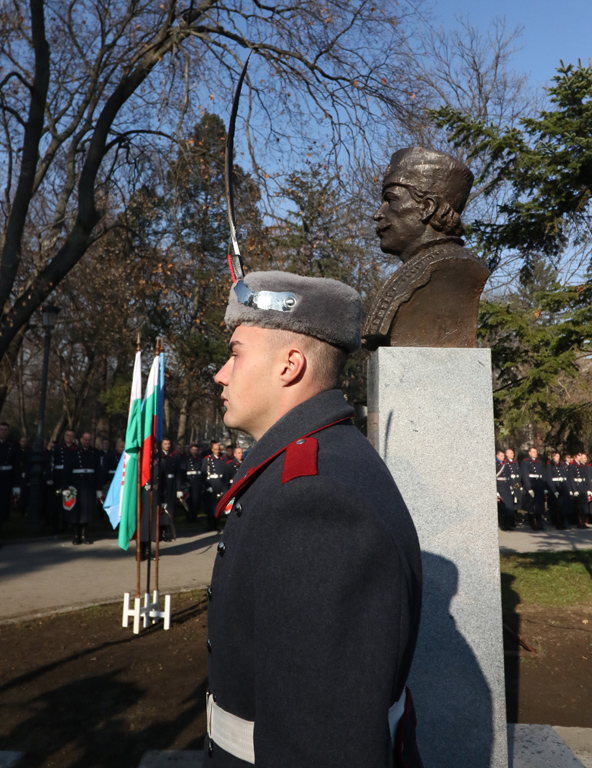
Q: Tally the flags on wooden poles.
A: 3